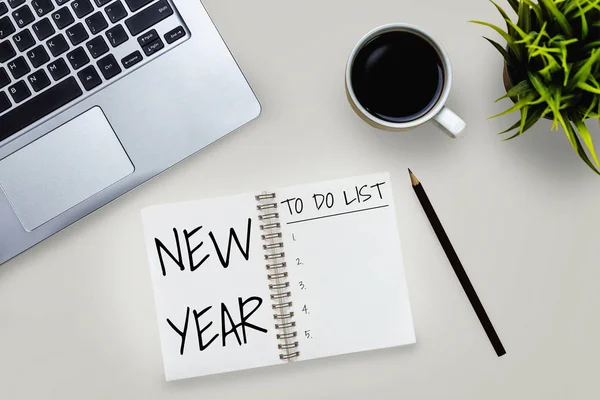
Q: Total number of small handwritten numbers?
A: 5